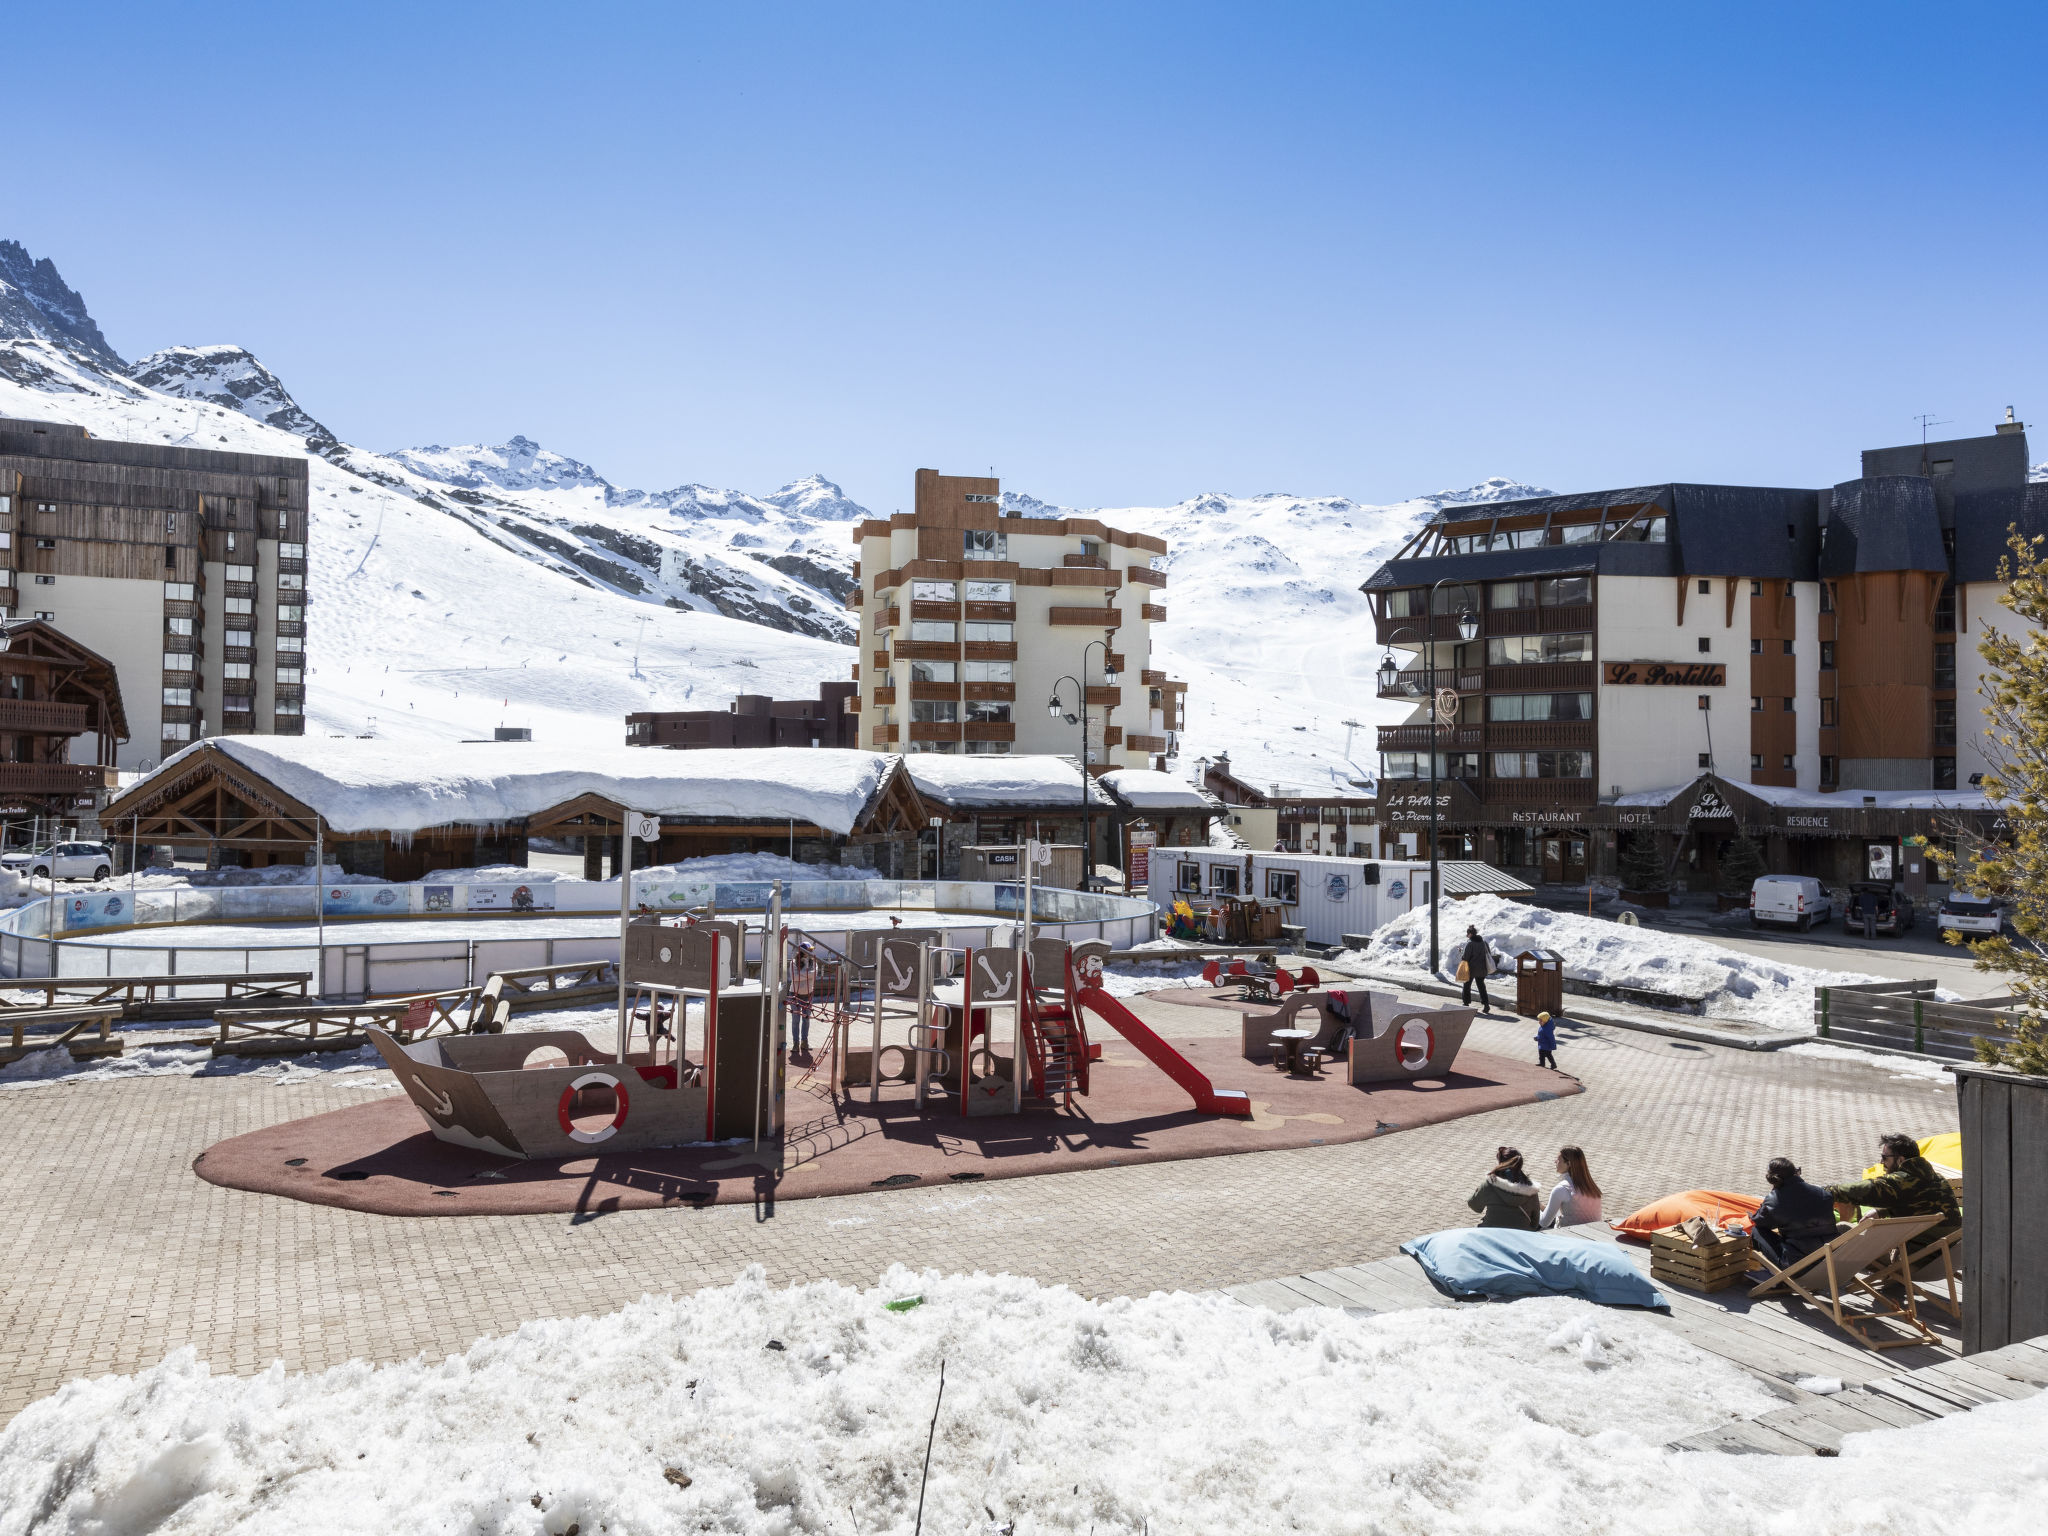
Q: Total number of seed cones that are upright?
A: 0